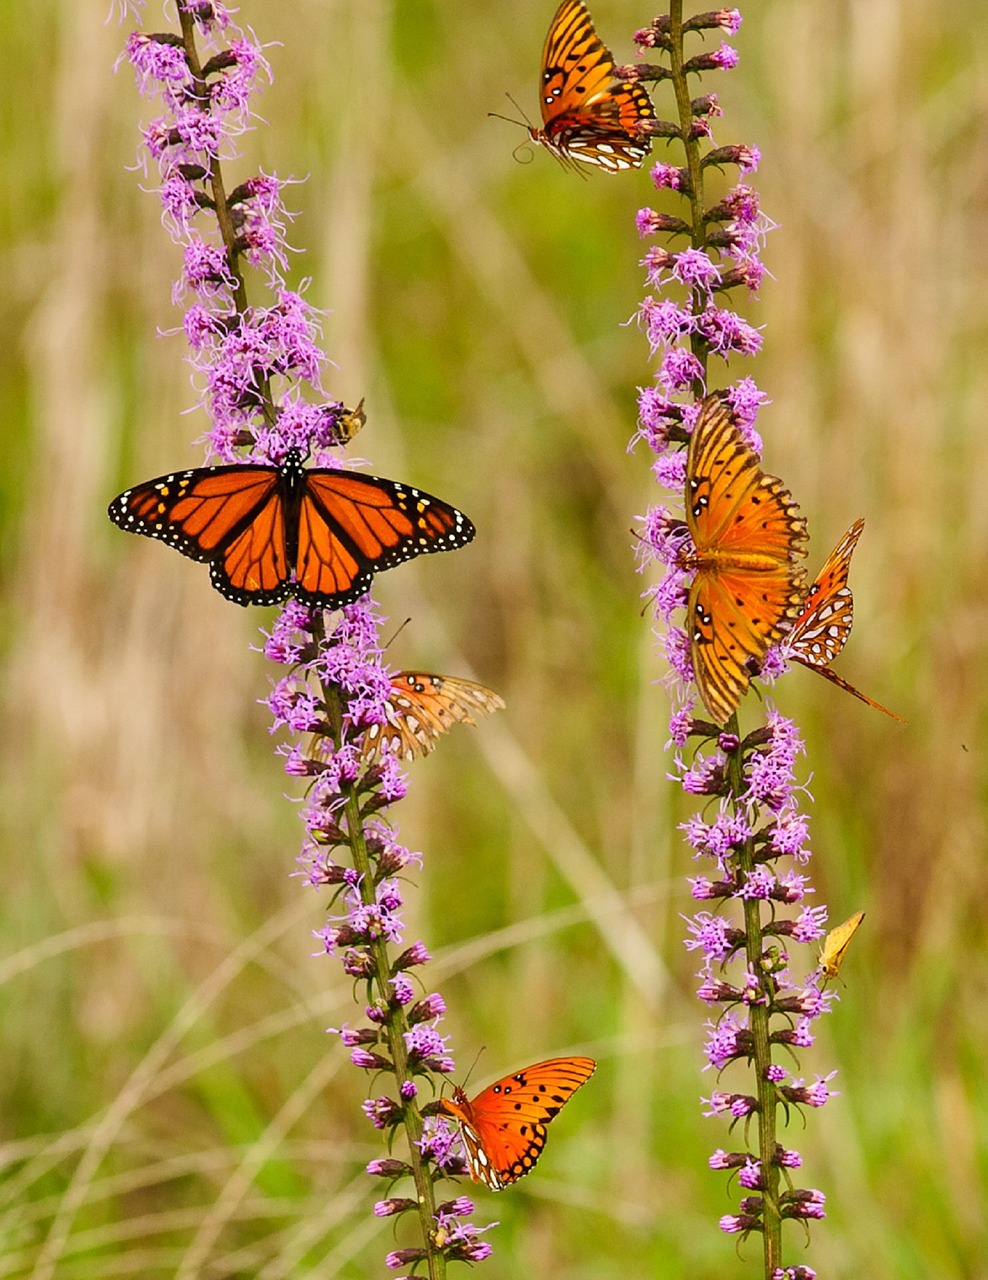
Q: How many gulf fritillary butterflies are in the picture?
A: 5